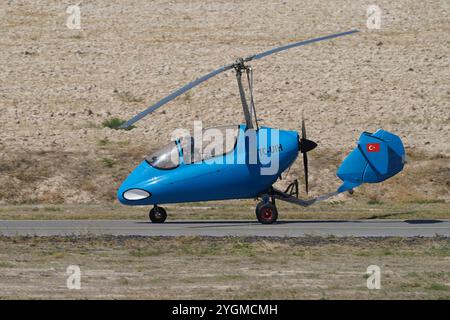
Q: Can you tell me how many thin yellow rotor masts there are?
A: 0